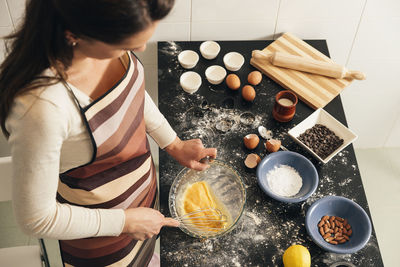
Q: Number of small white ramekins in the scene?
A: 5